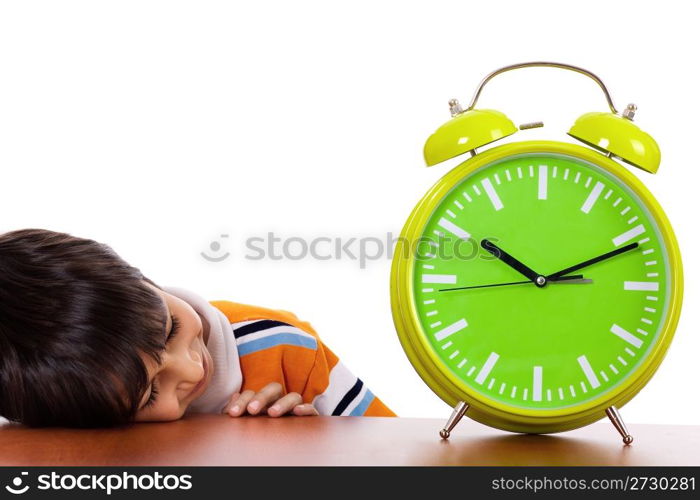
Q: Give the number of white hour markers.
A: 12